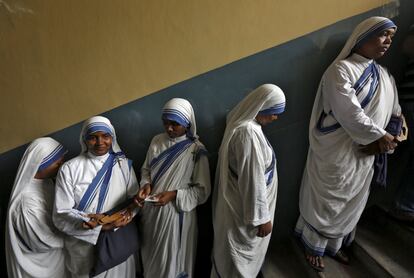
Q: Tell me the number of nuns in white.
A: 5